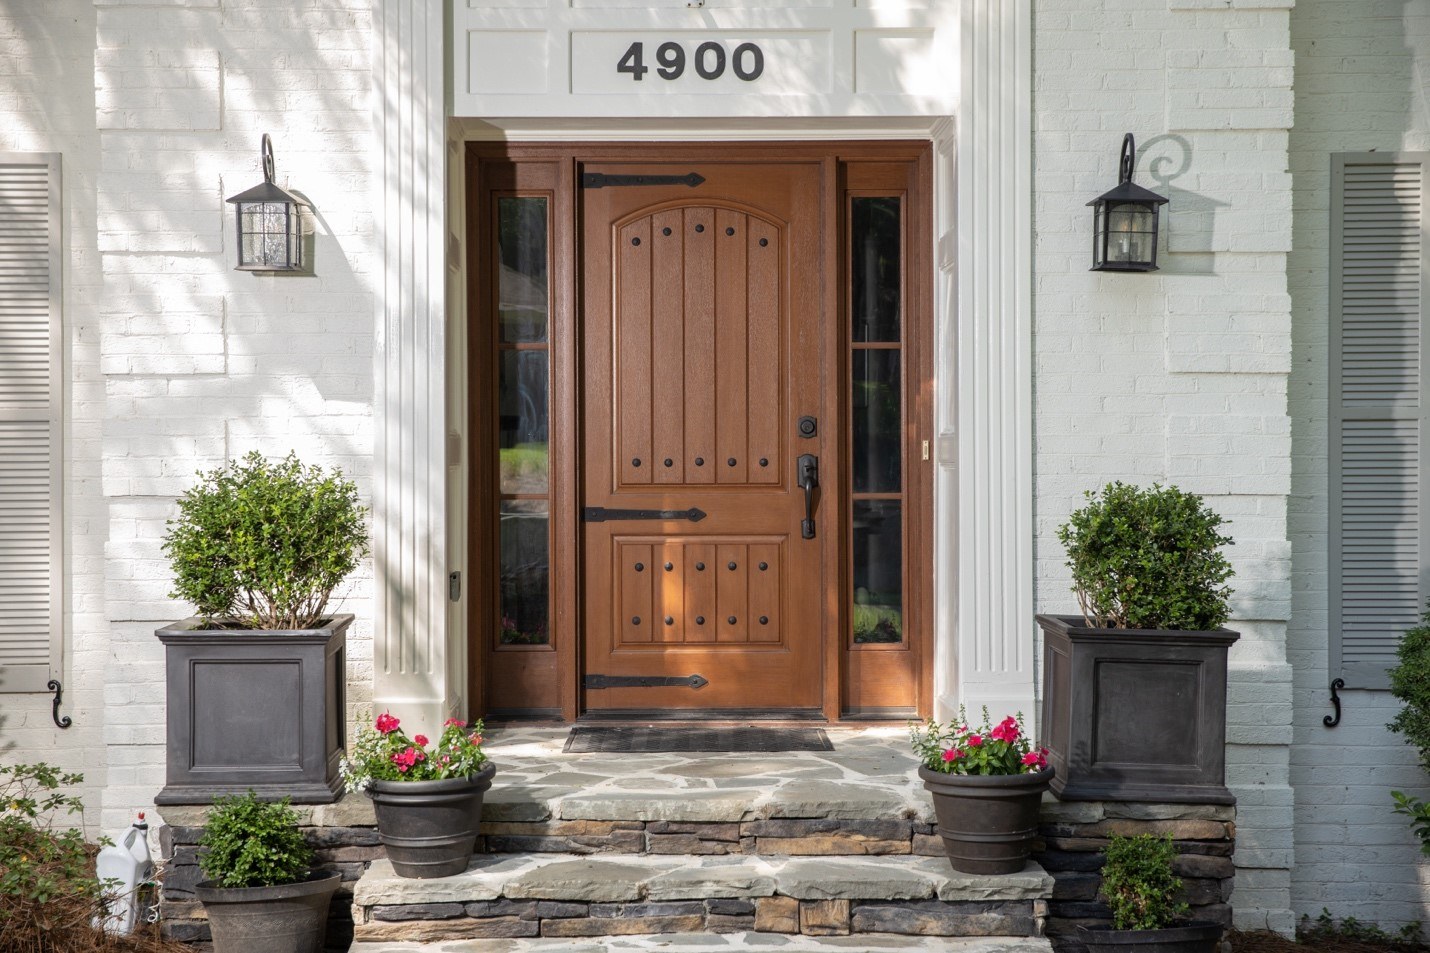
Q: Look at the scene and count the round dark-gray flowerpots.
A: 4